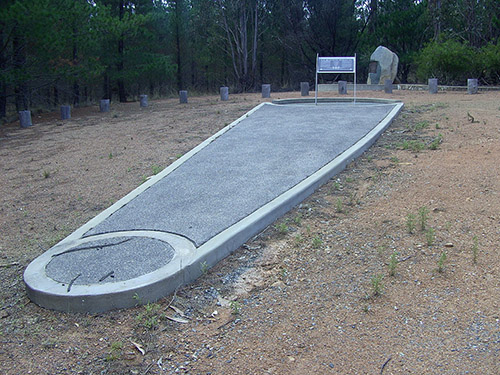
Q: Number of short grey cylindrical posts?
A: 12